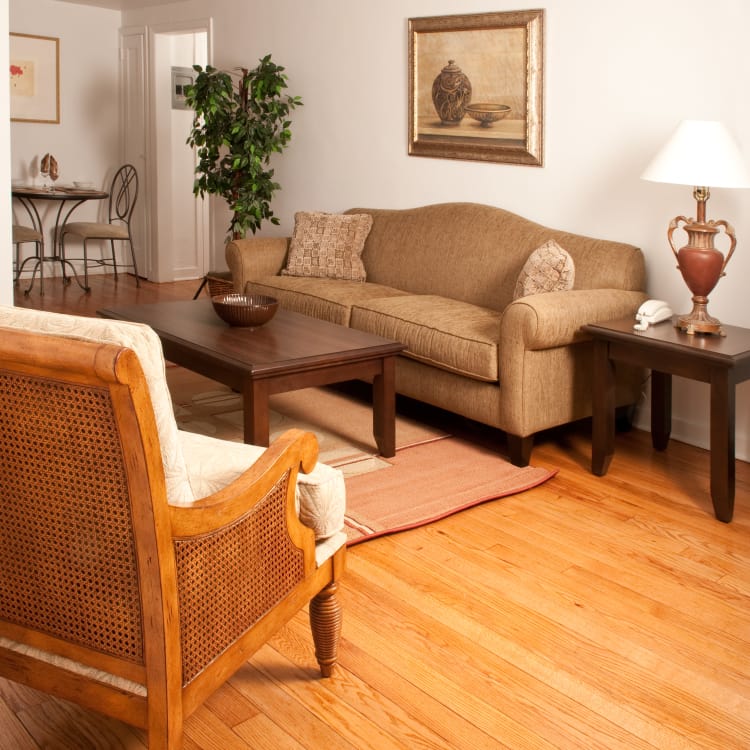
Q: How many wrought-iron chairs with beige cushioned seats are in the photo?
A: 2